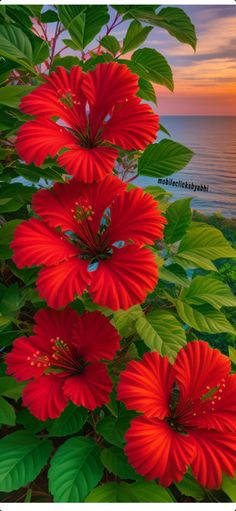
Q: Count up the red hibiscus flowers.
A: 4